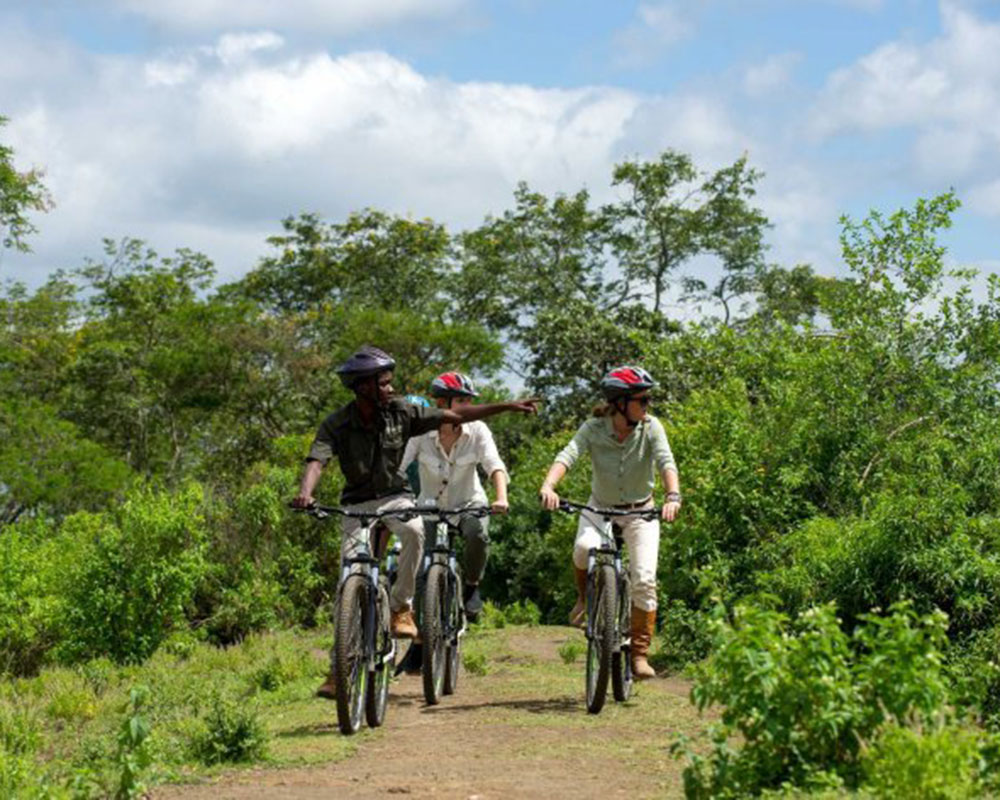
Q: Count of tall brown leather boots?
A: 2